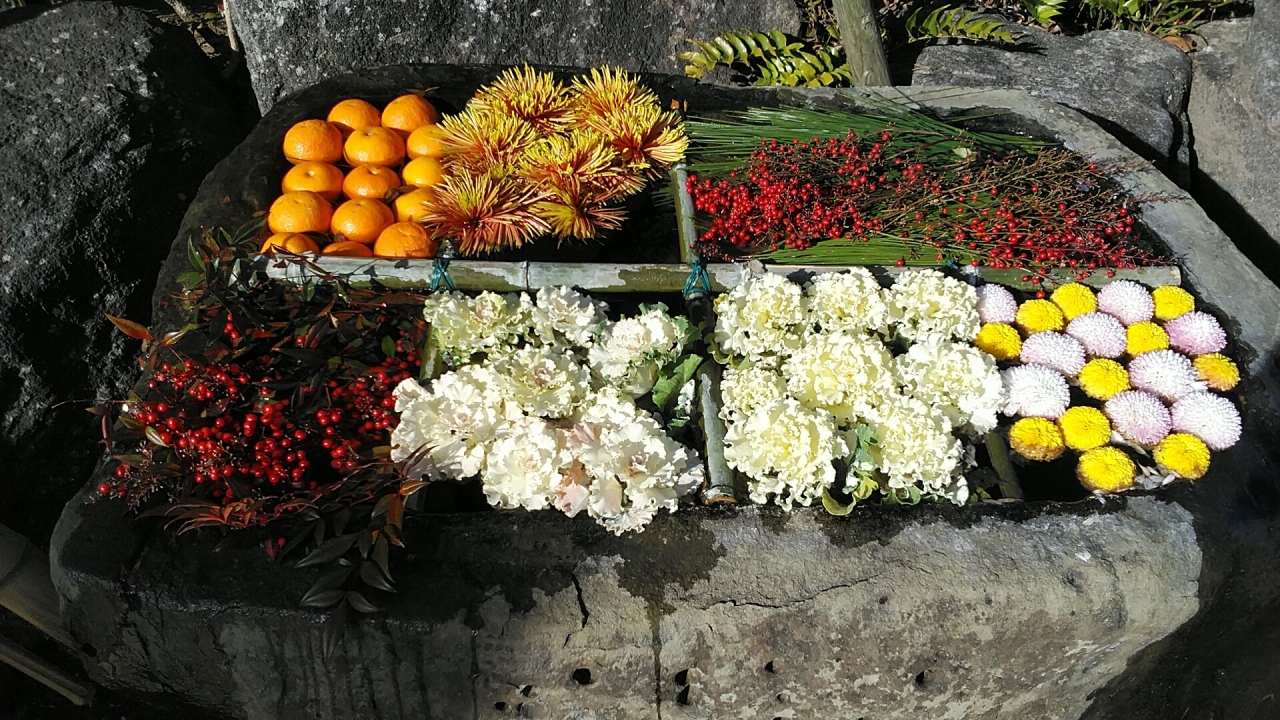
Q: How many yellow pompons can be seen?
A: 11